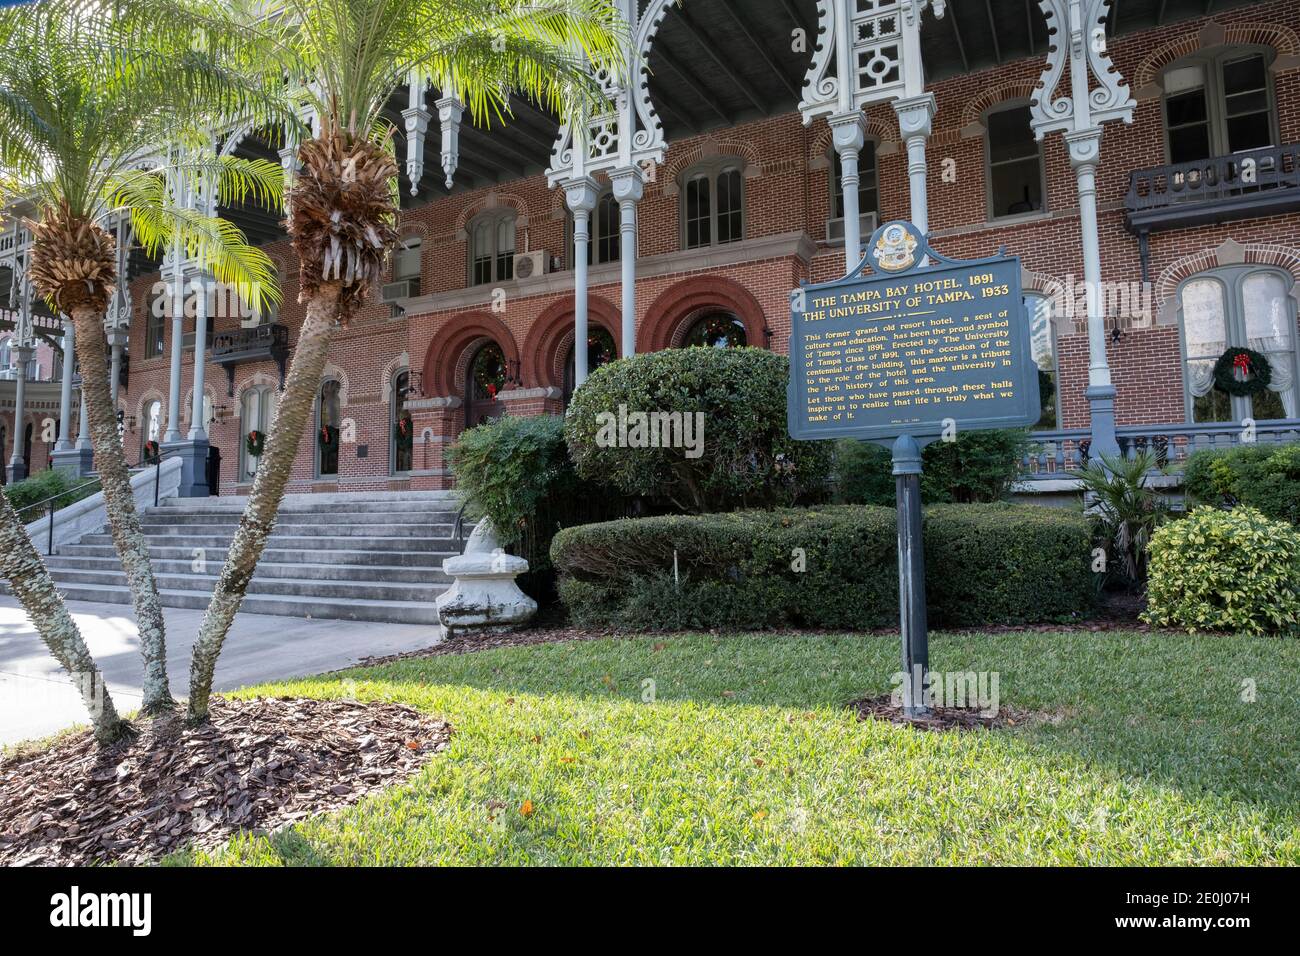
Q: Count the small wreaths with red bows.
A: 5